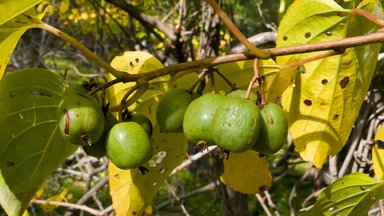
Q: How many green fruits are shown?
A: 9